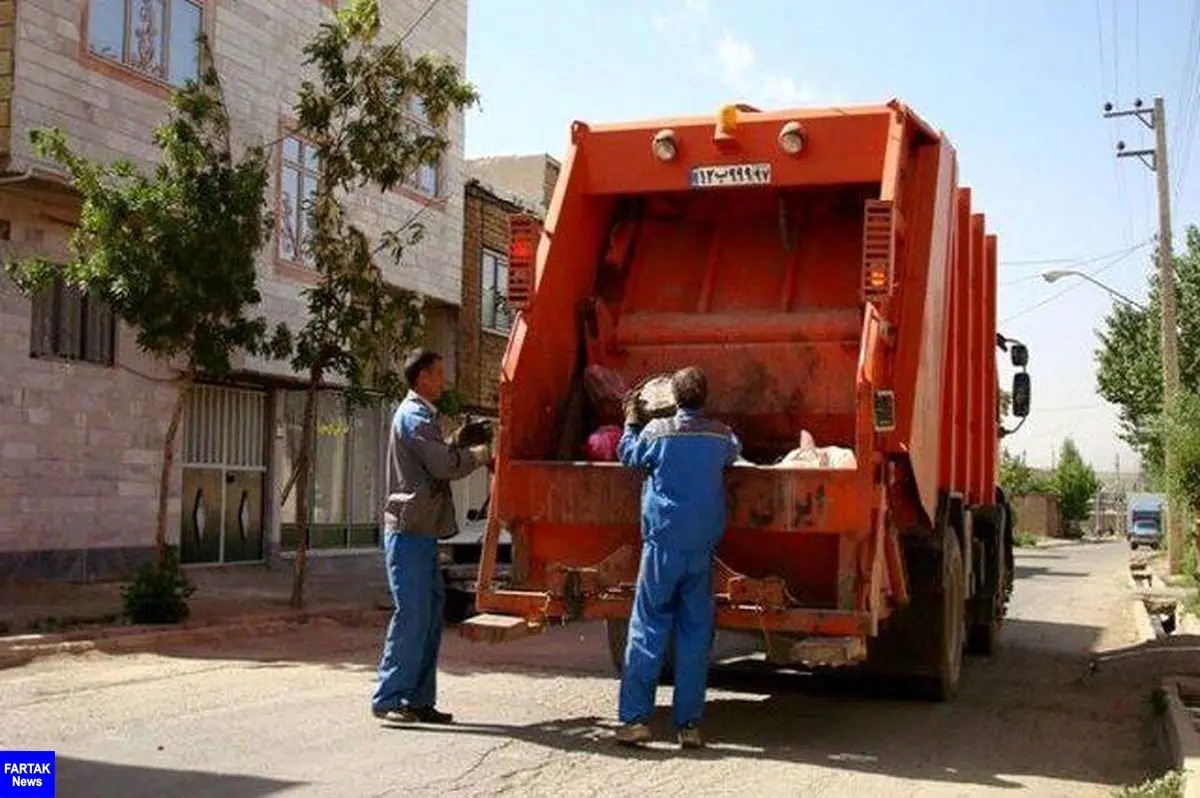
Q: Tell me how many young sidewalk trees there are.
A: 2